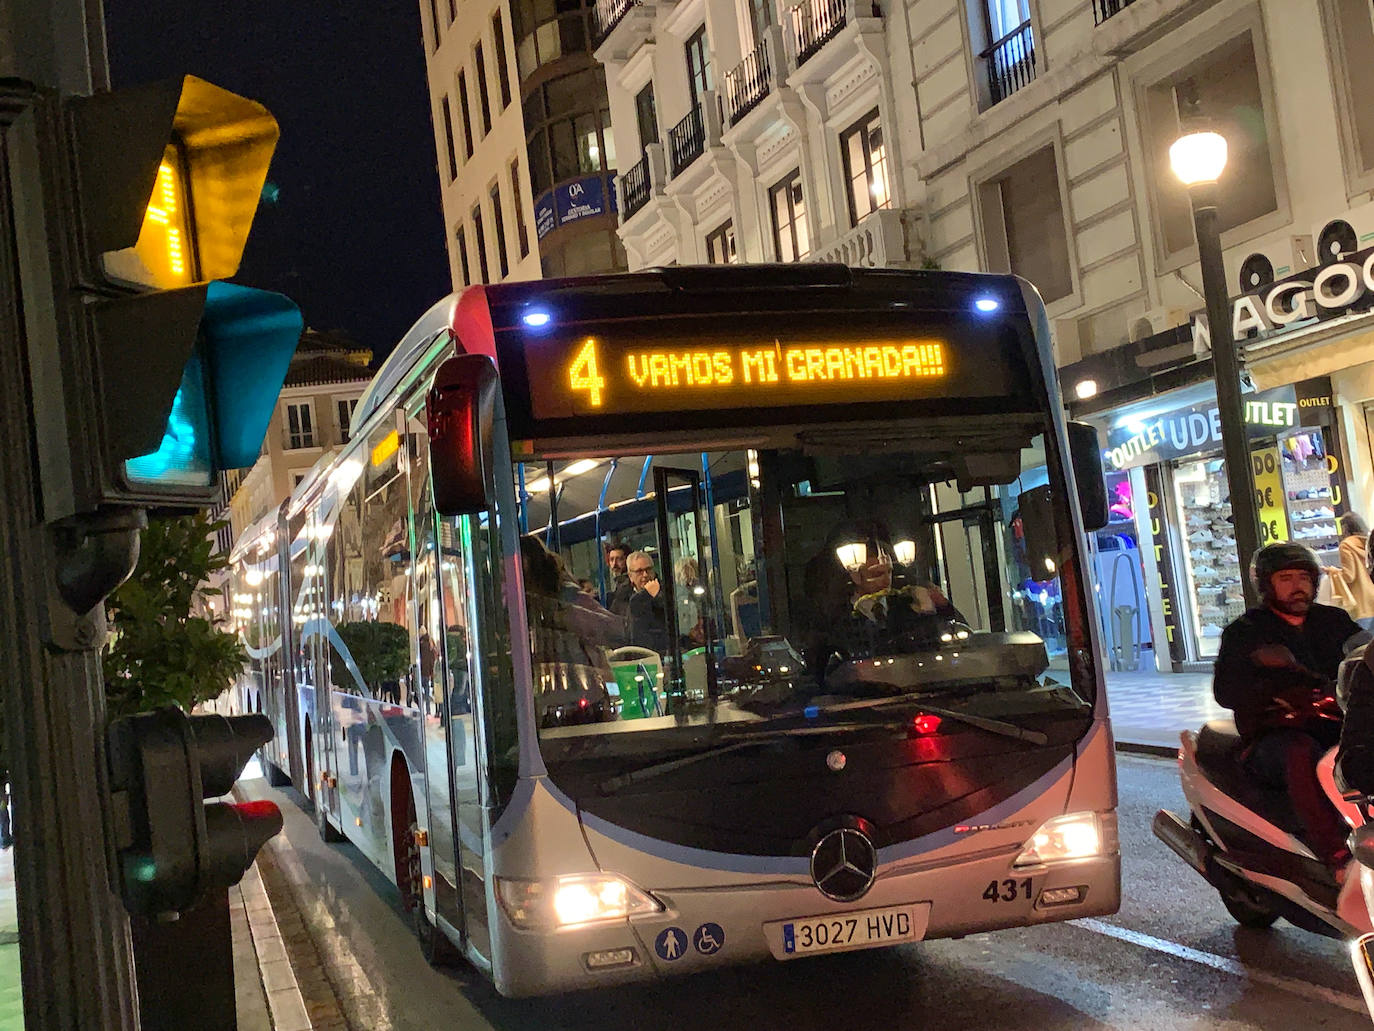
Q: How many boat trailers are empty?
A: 0